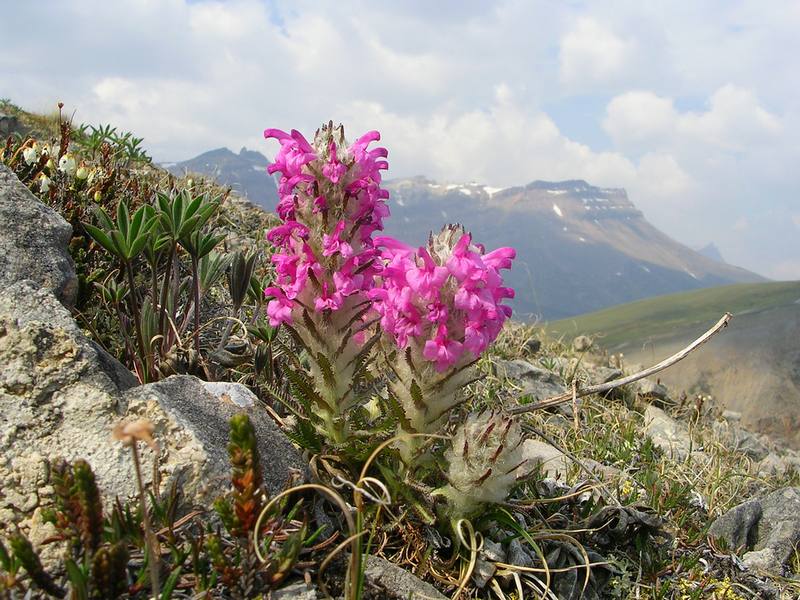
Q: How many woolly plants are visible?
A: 3